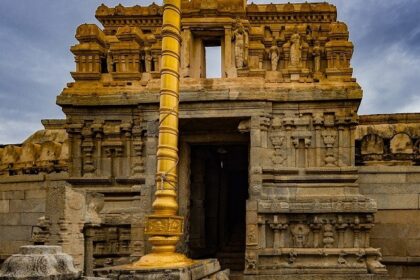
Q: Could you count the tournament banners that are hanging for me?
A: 0